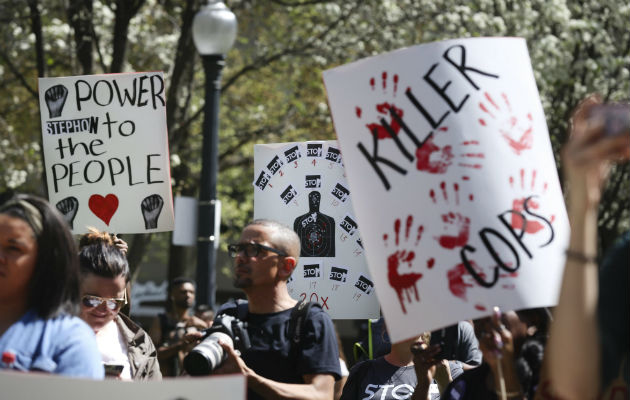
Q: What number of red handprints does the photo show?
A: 7